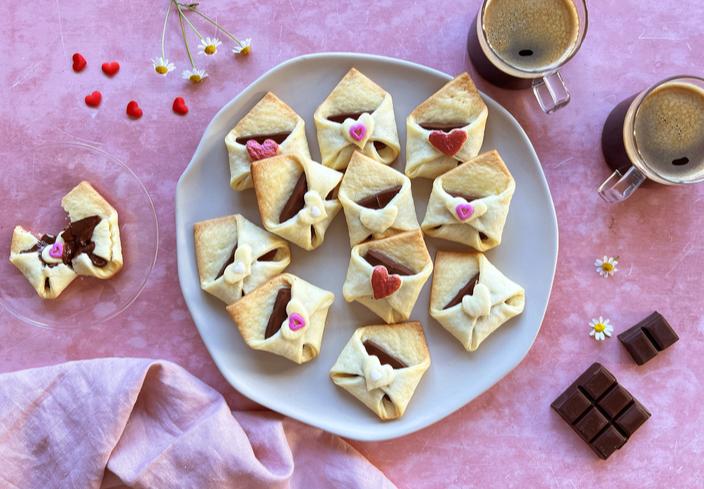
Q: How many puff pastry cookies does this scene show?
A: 12